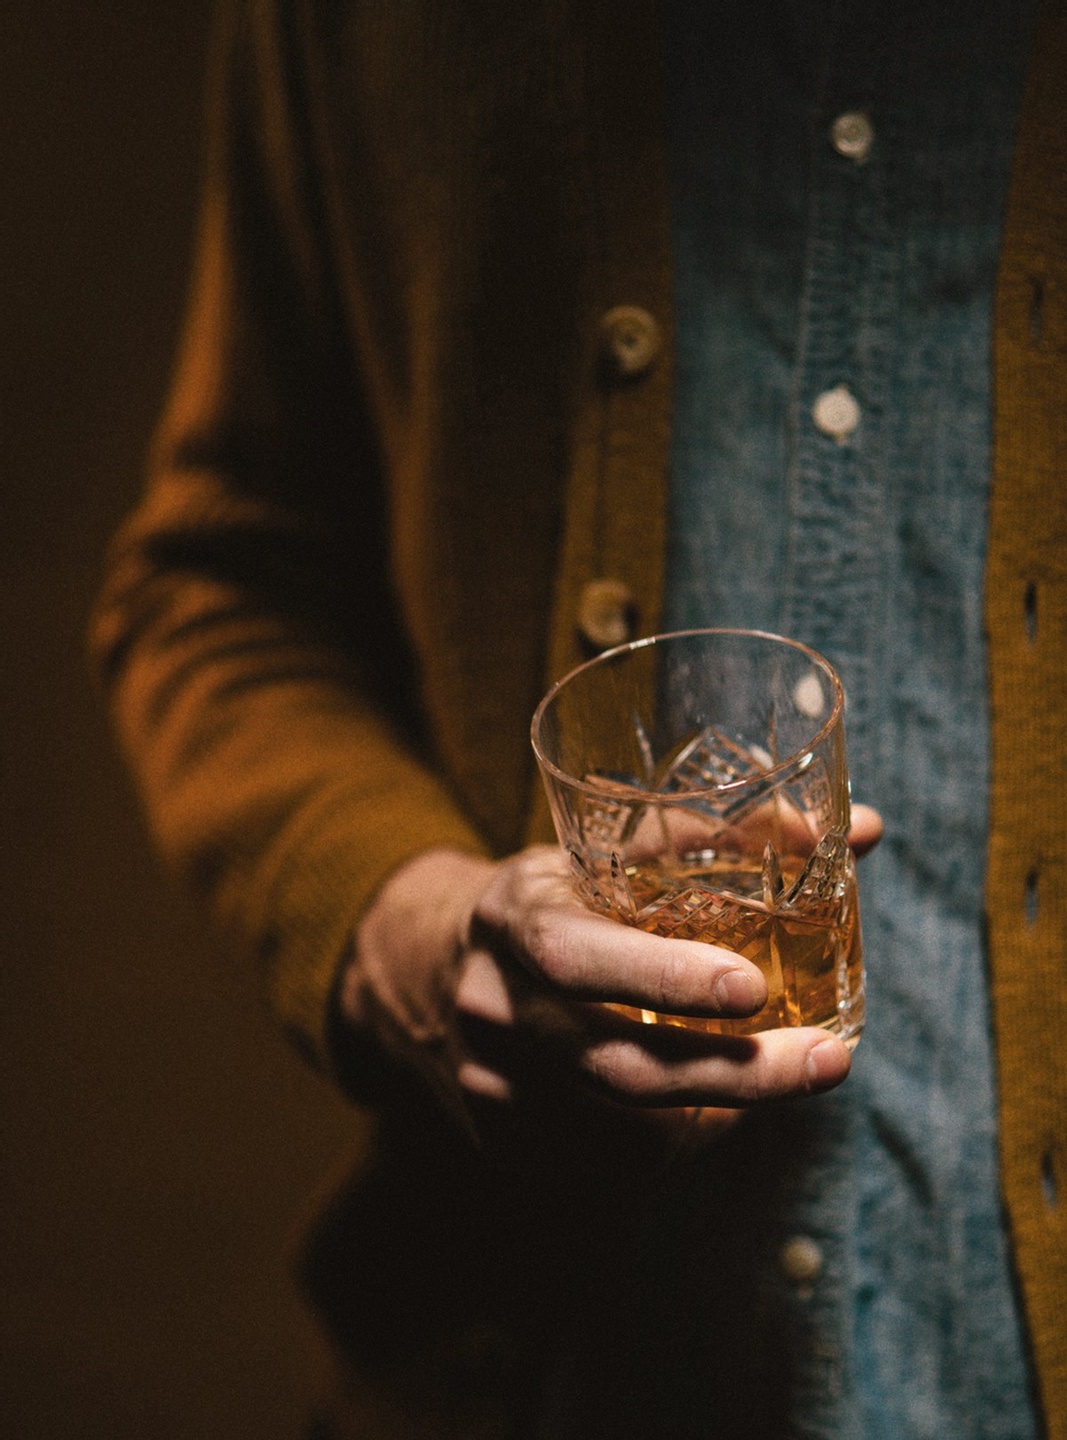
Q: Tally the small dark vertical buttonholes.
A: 4